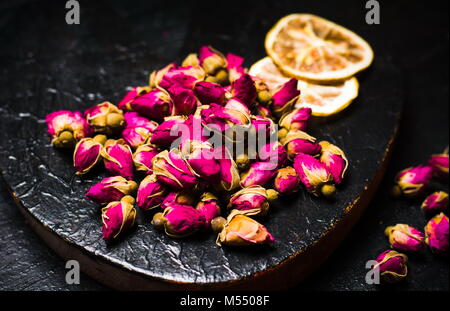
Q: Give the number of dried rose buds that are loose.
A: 6